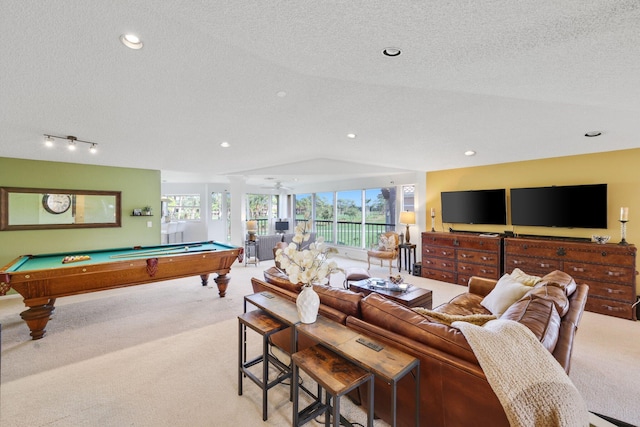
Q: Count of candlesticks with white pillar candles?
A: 2